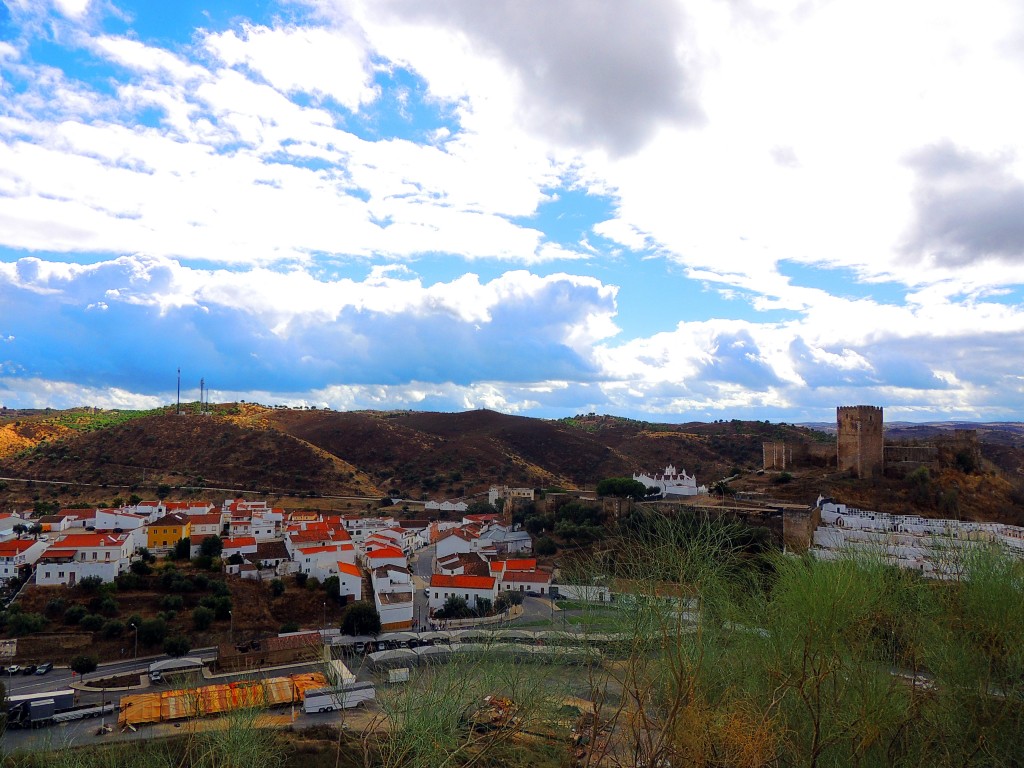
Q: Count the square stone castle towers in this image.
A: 1